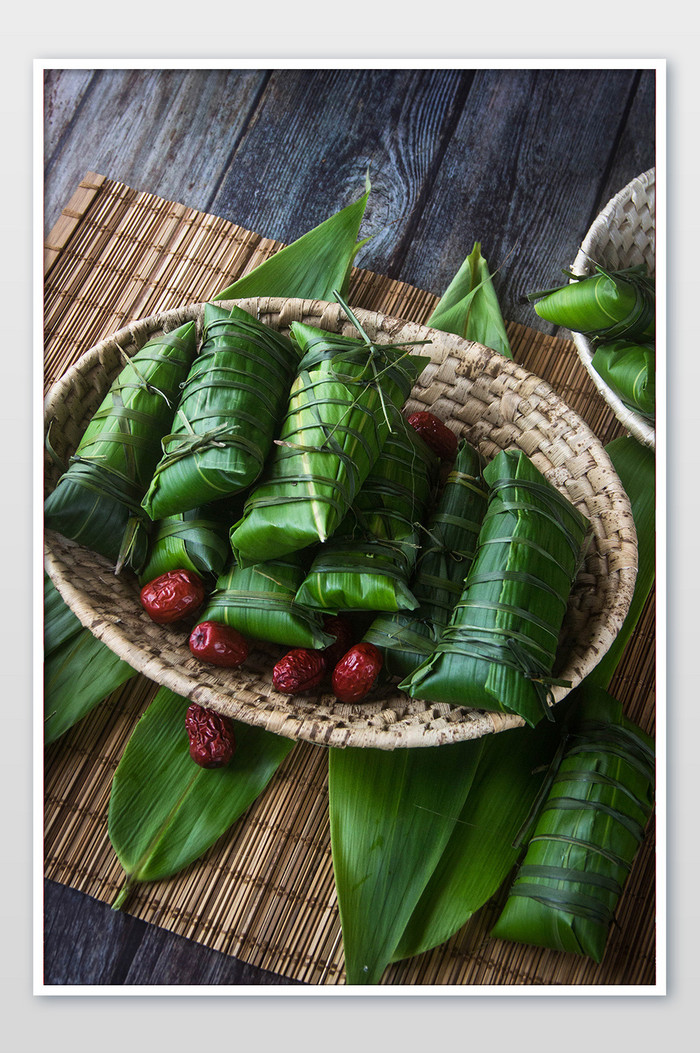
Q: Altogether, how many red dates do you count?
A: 7